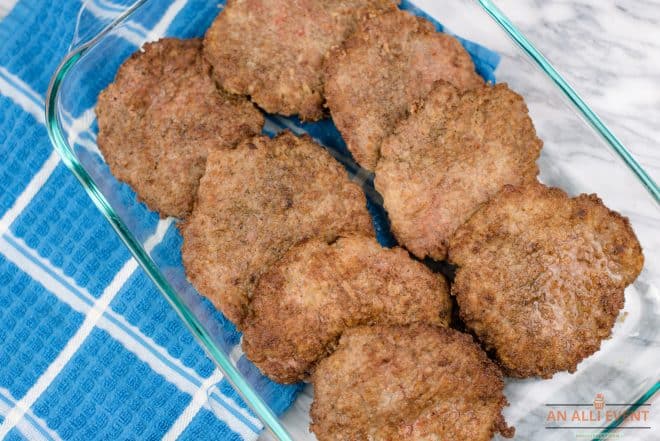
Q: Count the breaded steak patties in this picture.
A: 8